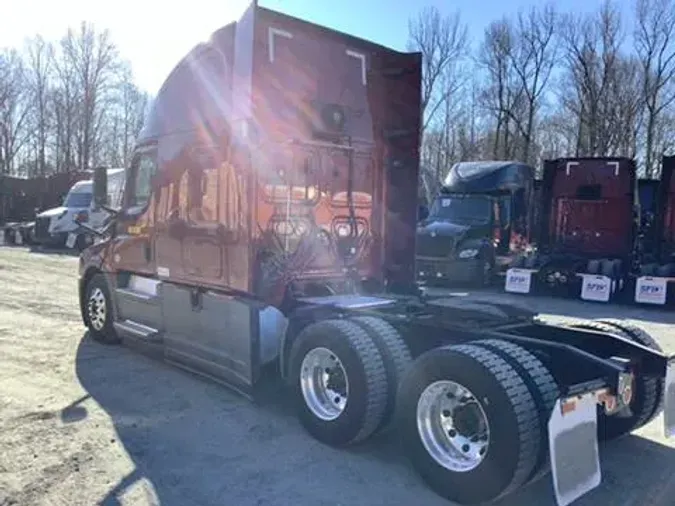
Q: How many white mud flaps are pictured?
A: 5